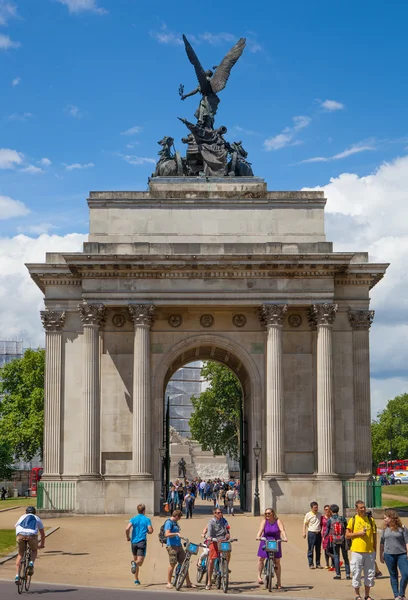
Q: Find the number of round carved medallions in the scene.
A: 5